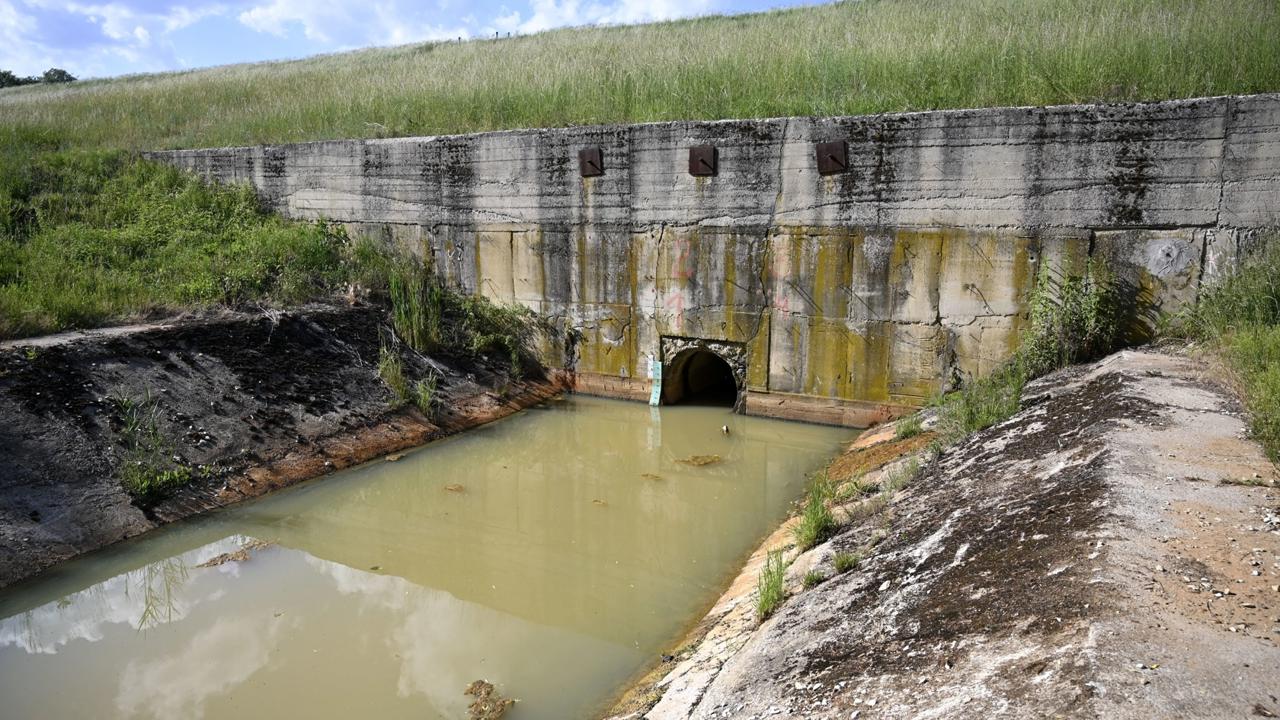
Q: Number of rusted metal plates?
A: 3